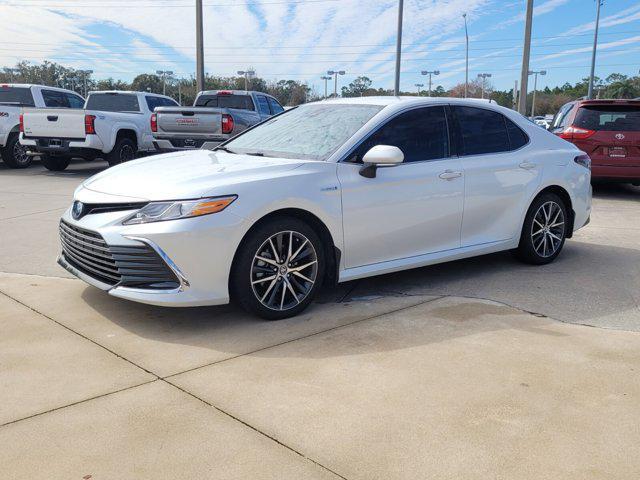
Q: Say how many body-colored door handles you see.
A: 2